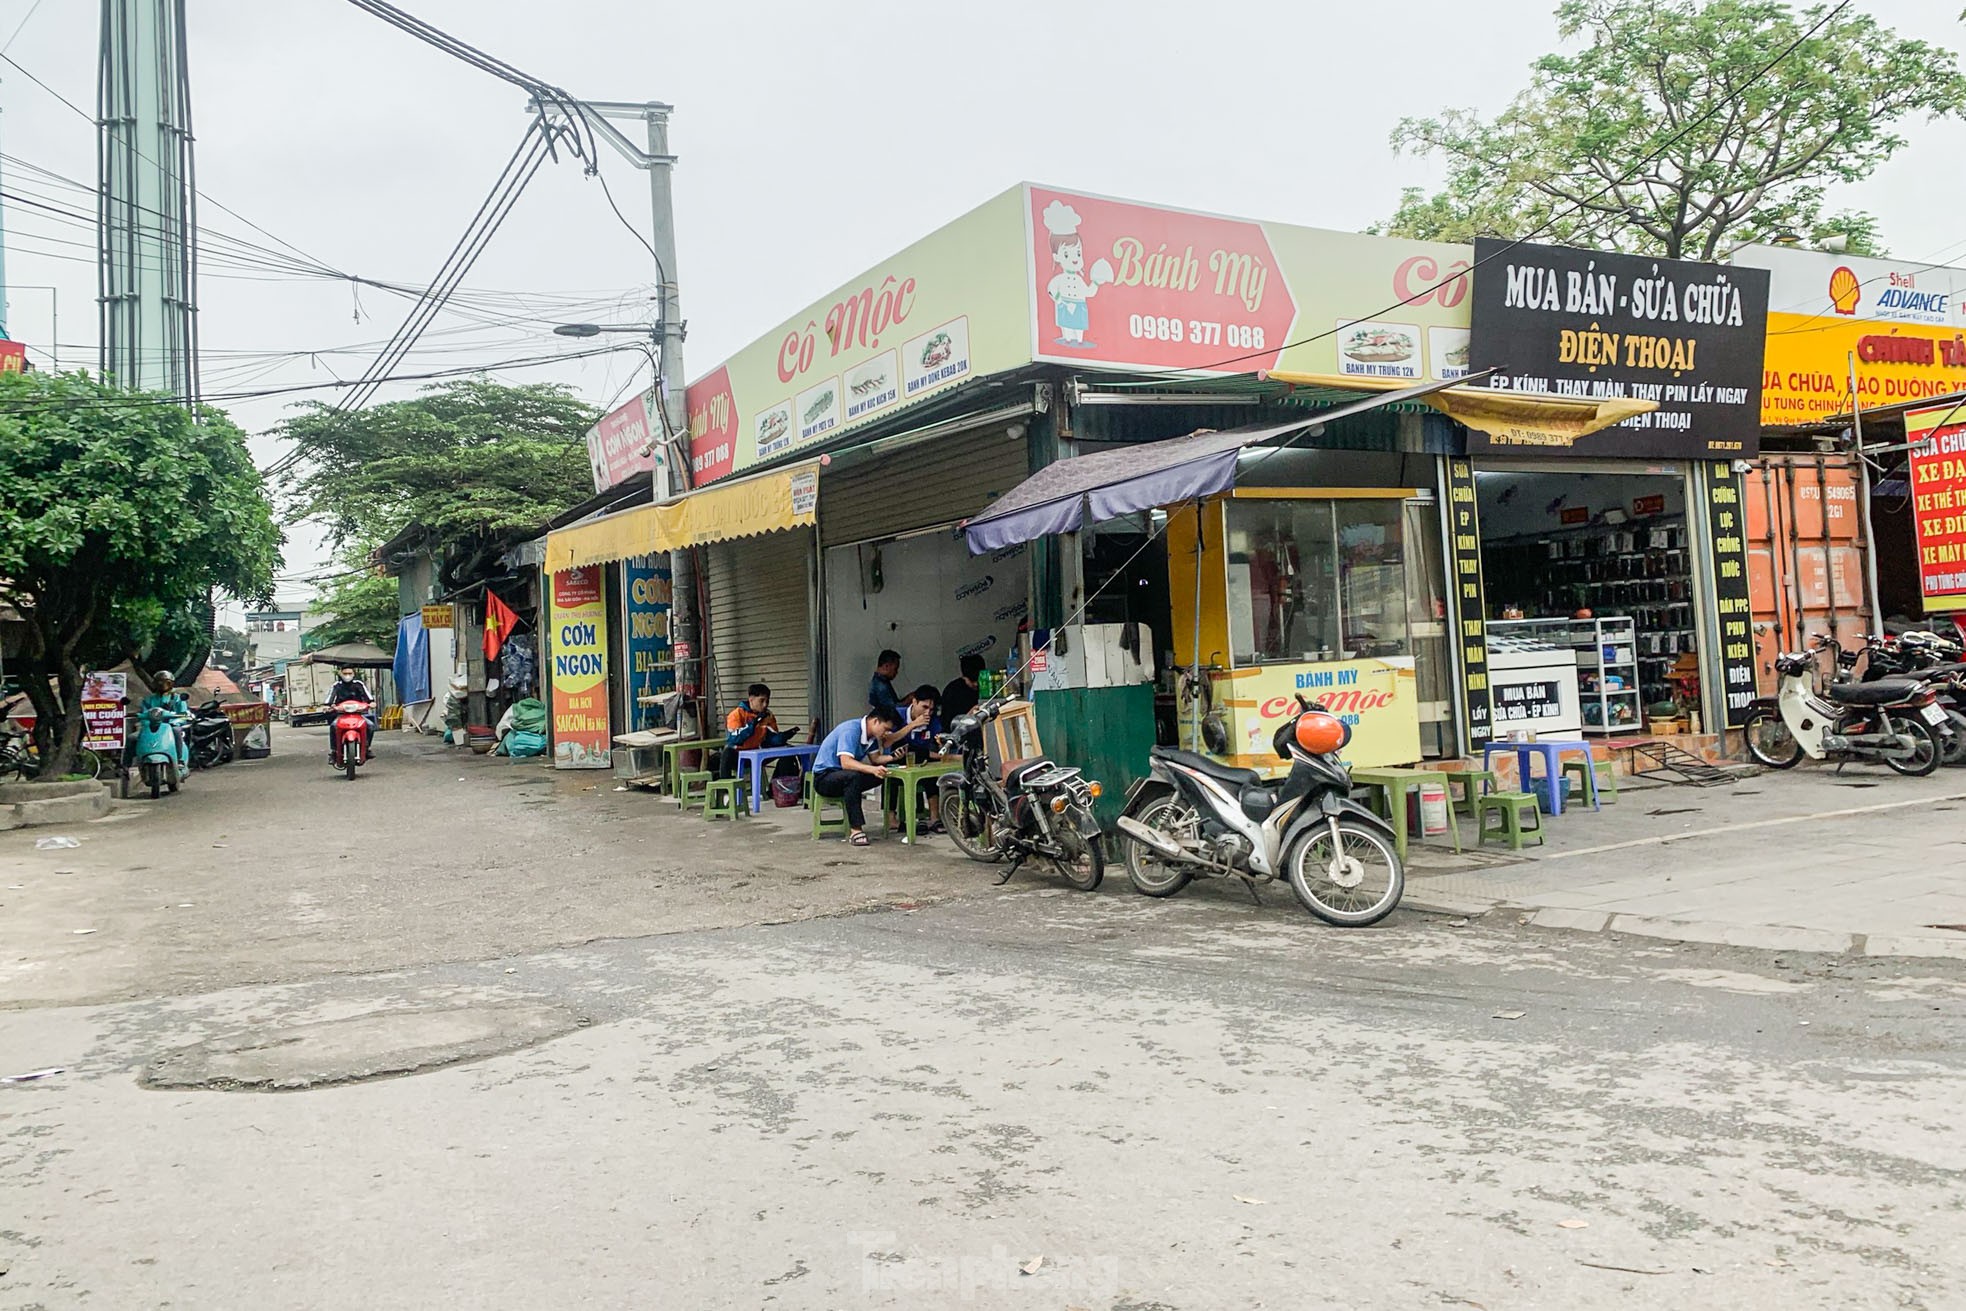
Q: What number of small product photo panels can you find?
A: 6